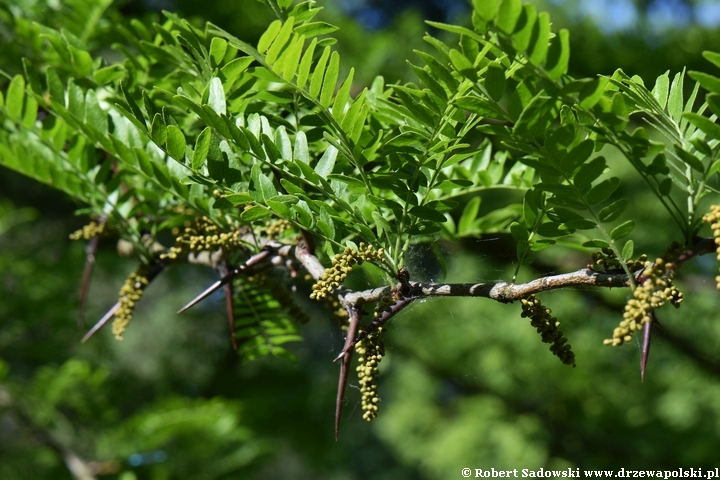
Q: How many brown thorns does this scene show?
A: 7